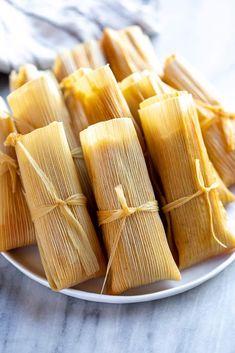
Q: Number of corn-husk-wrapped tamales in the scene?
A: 11